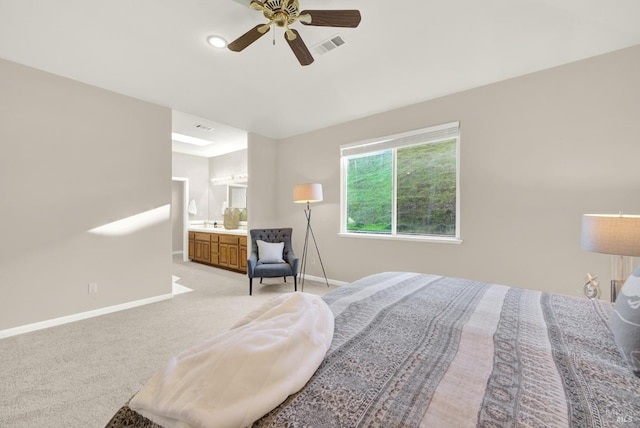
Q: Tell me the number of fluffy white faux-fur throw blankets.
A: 1